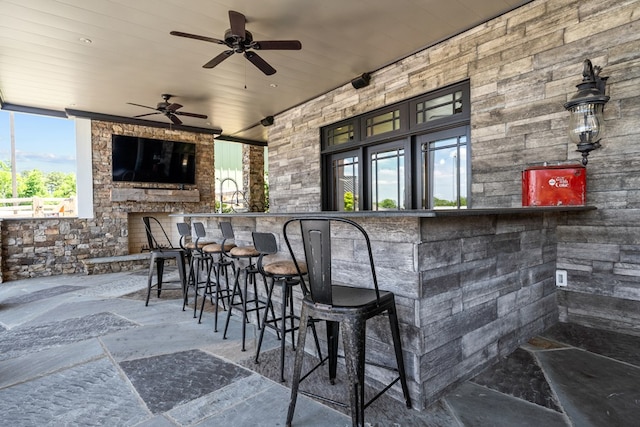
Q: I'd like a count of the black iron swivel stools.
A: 4